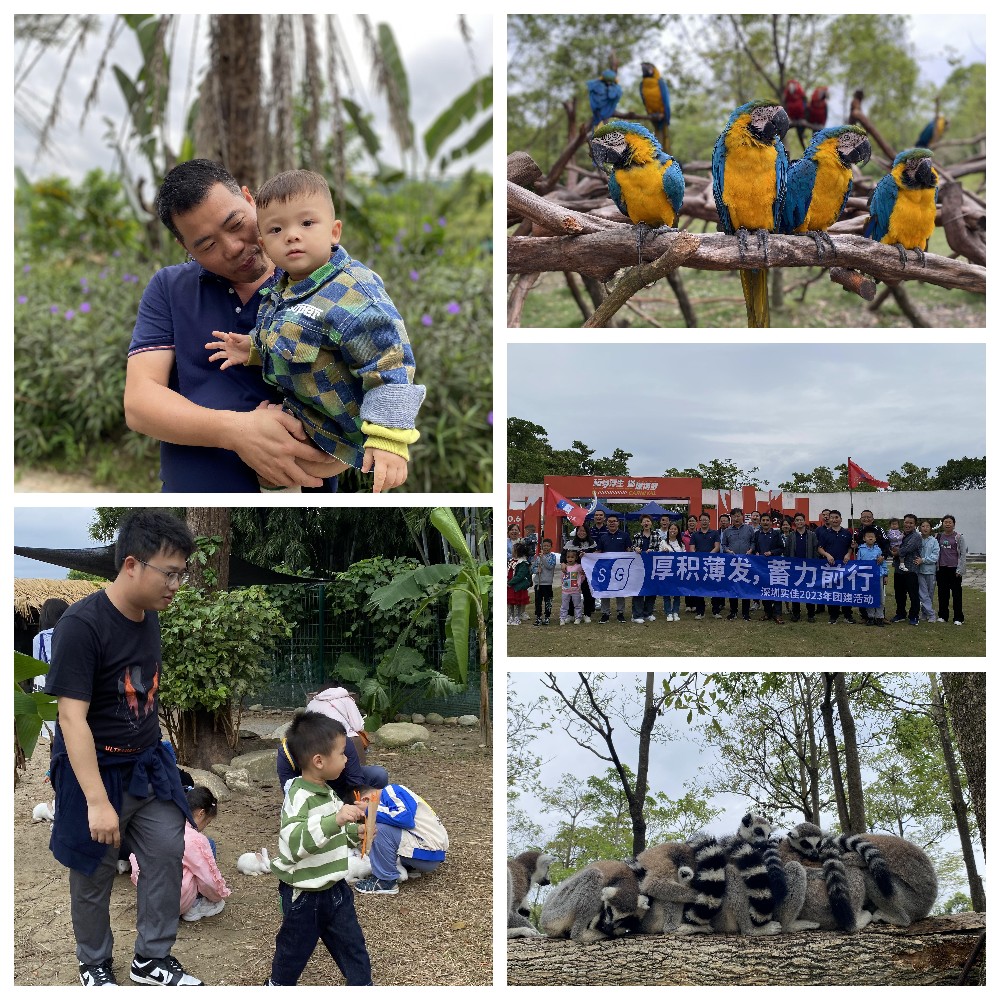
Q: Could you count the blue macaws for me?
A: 7